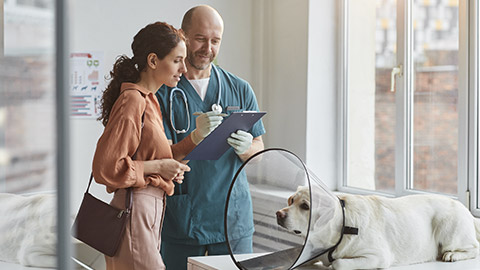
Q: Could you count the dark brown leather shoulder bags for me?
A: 1